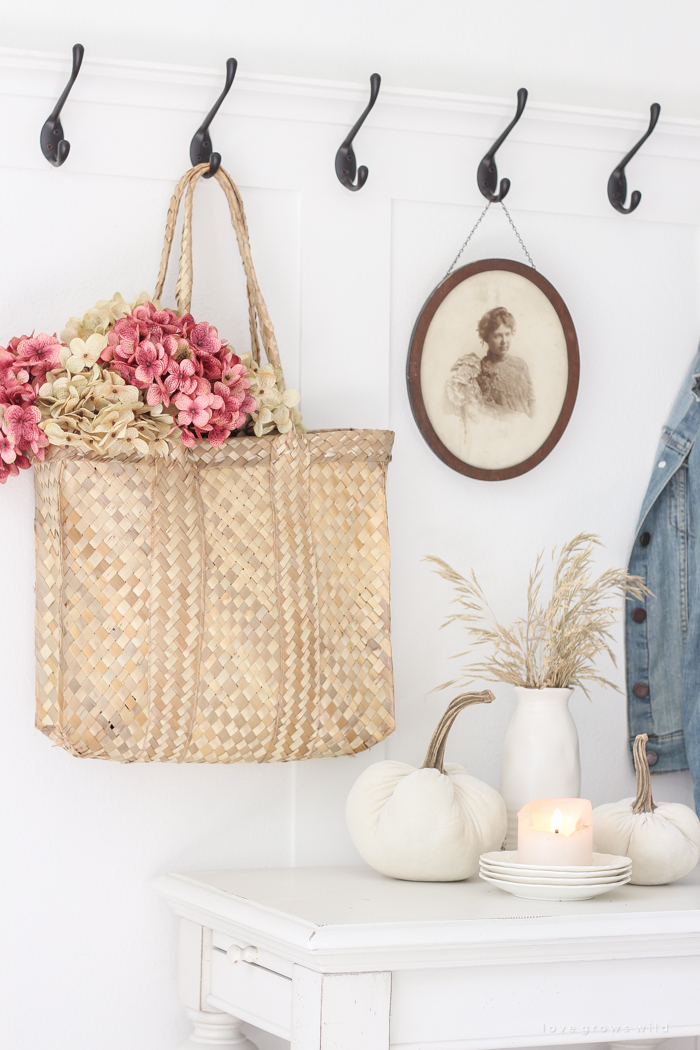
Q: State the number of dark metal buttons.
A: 4